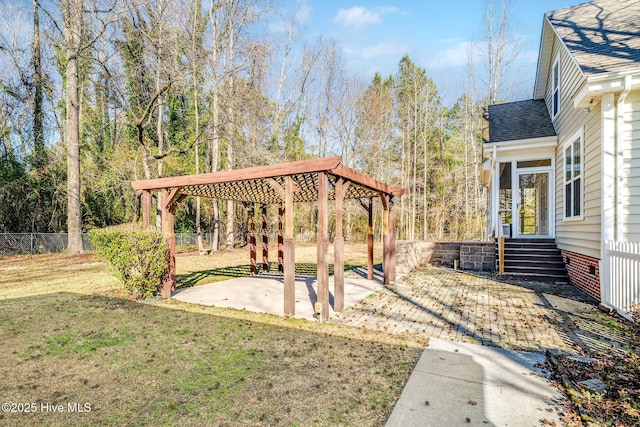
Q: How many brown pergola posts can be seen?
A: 12